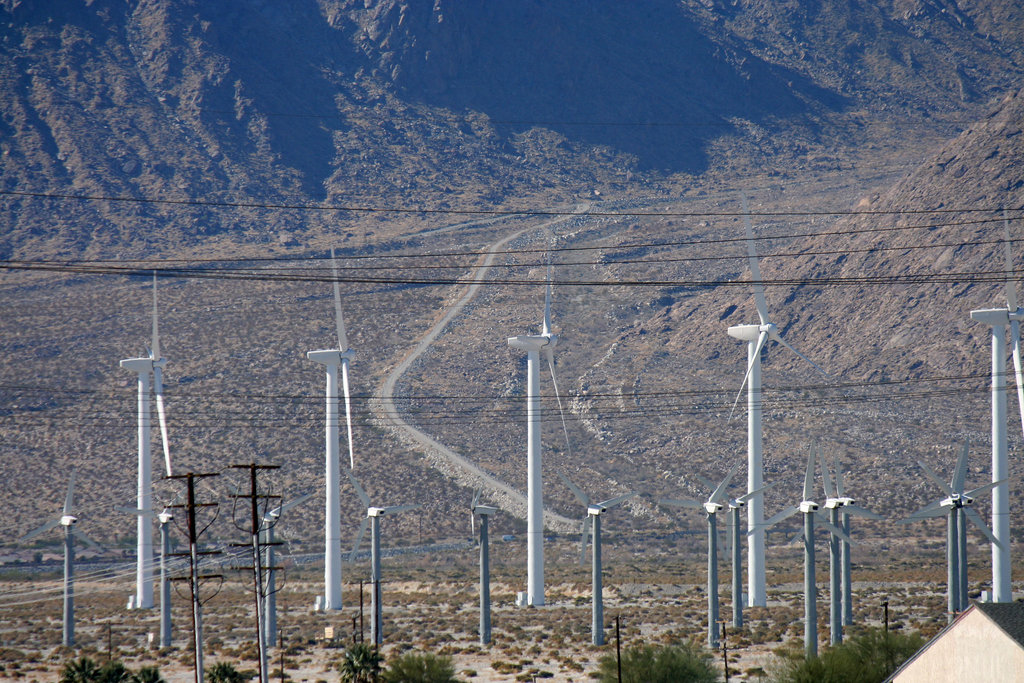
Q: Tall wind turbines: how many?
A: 5